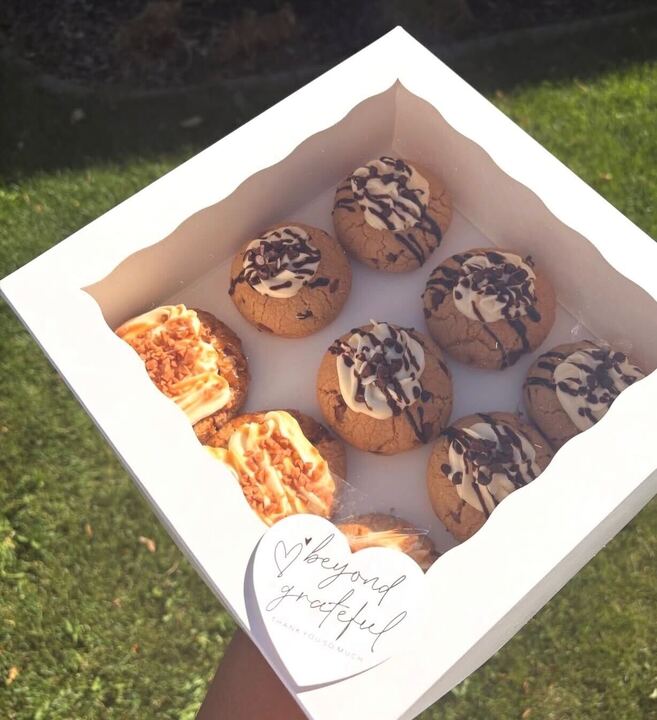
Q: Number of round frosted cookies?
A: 9